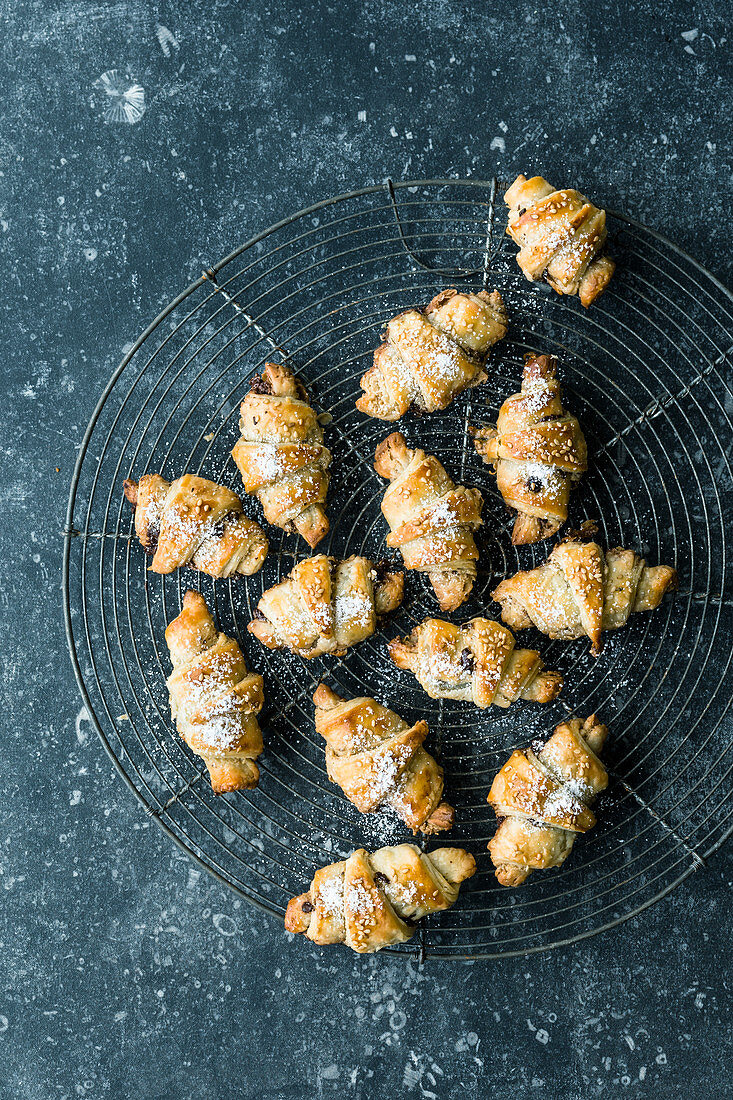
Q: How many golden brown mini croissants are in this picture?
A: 13